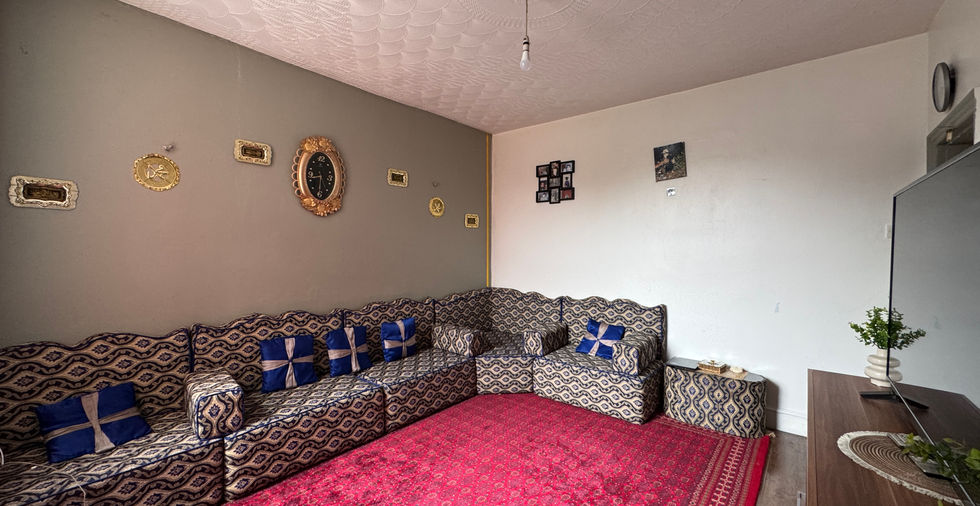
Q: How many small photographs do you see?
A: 9